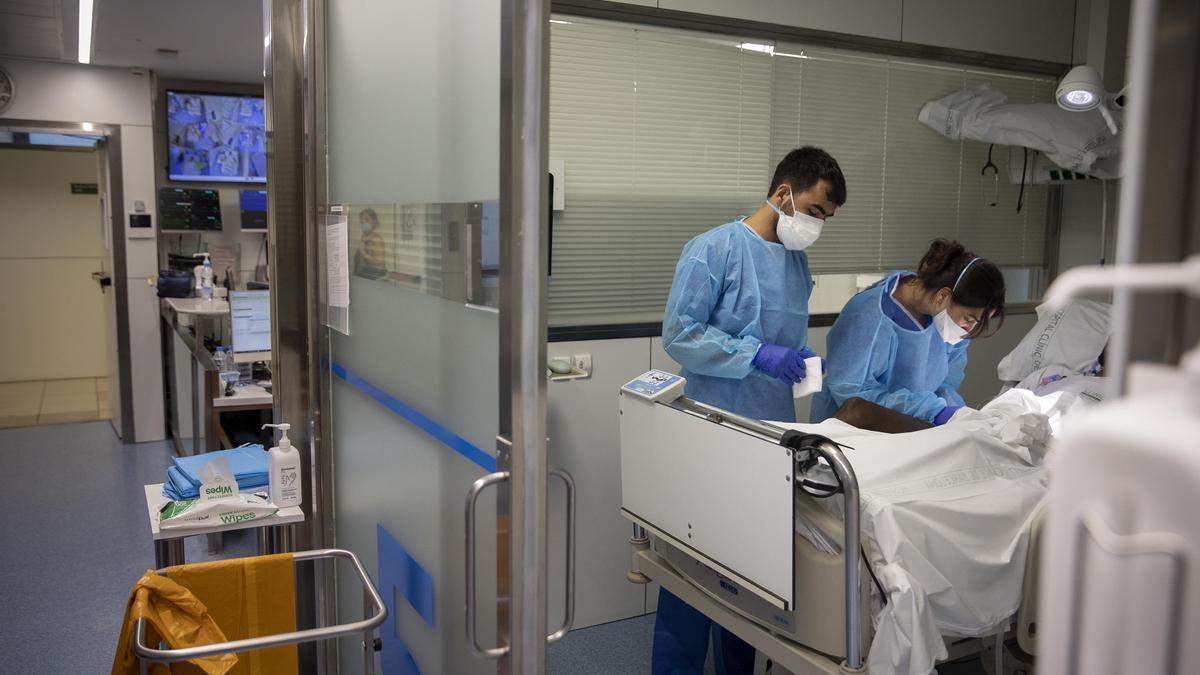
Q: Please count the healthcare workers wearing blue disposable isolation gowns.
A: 2